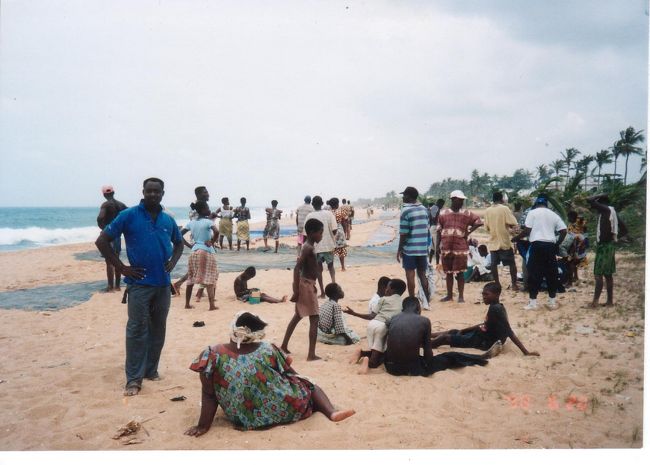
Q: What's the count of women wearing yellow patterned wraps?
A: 2